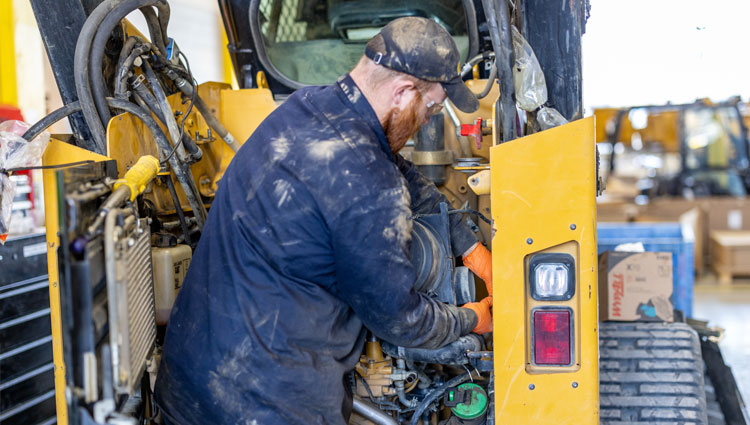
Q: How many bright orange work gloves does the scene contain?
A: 2